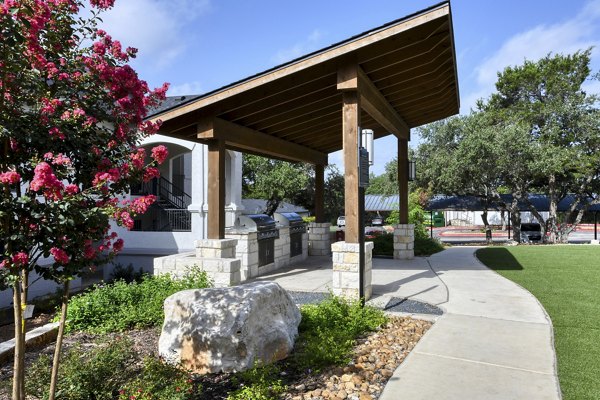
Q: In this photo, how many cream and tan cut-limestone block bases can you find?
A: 4